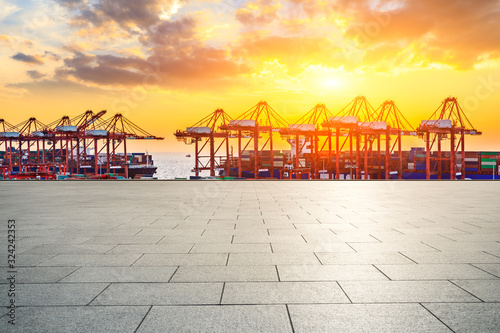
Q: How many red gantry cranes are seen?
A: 11